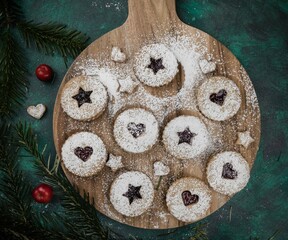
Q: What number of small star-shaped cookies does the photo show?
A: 3